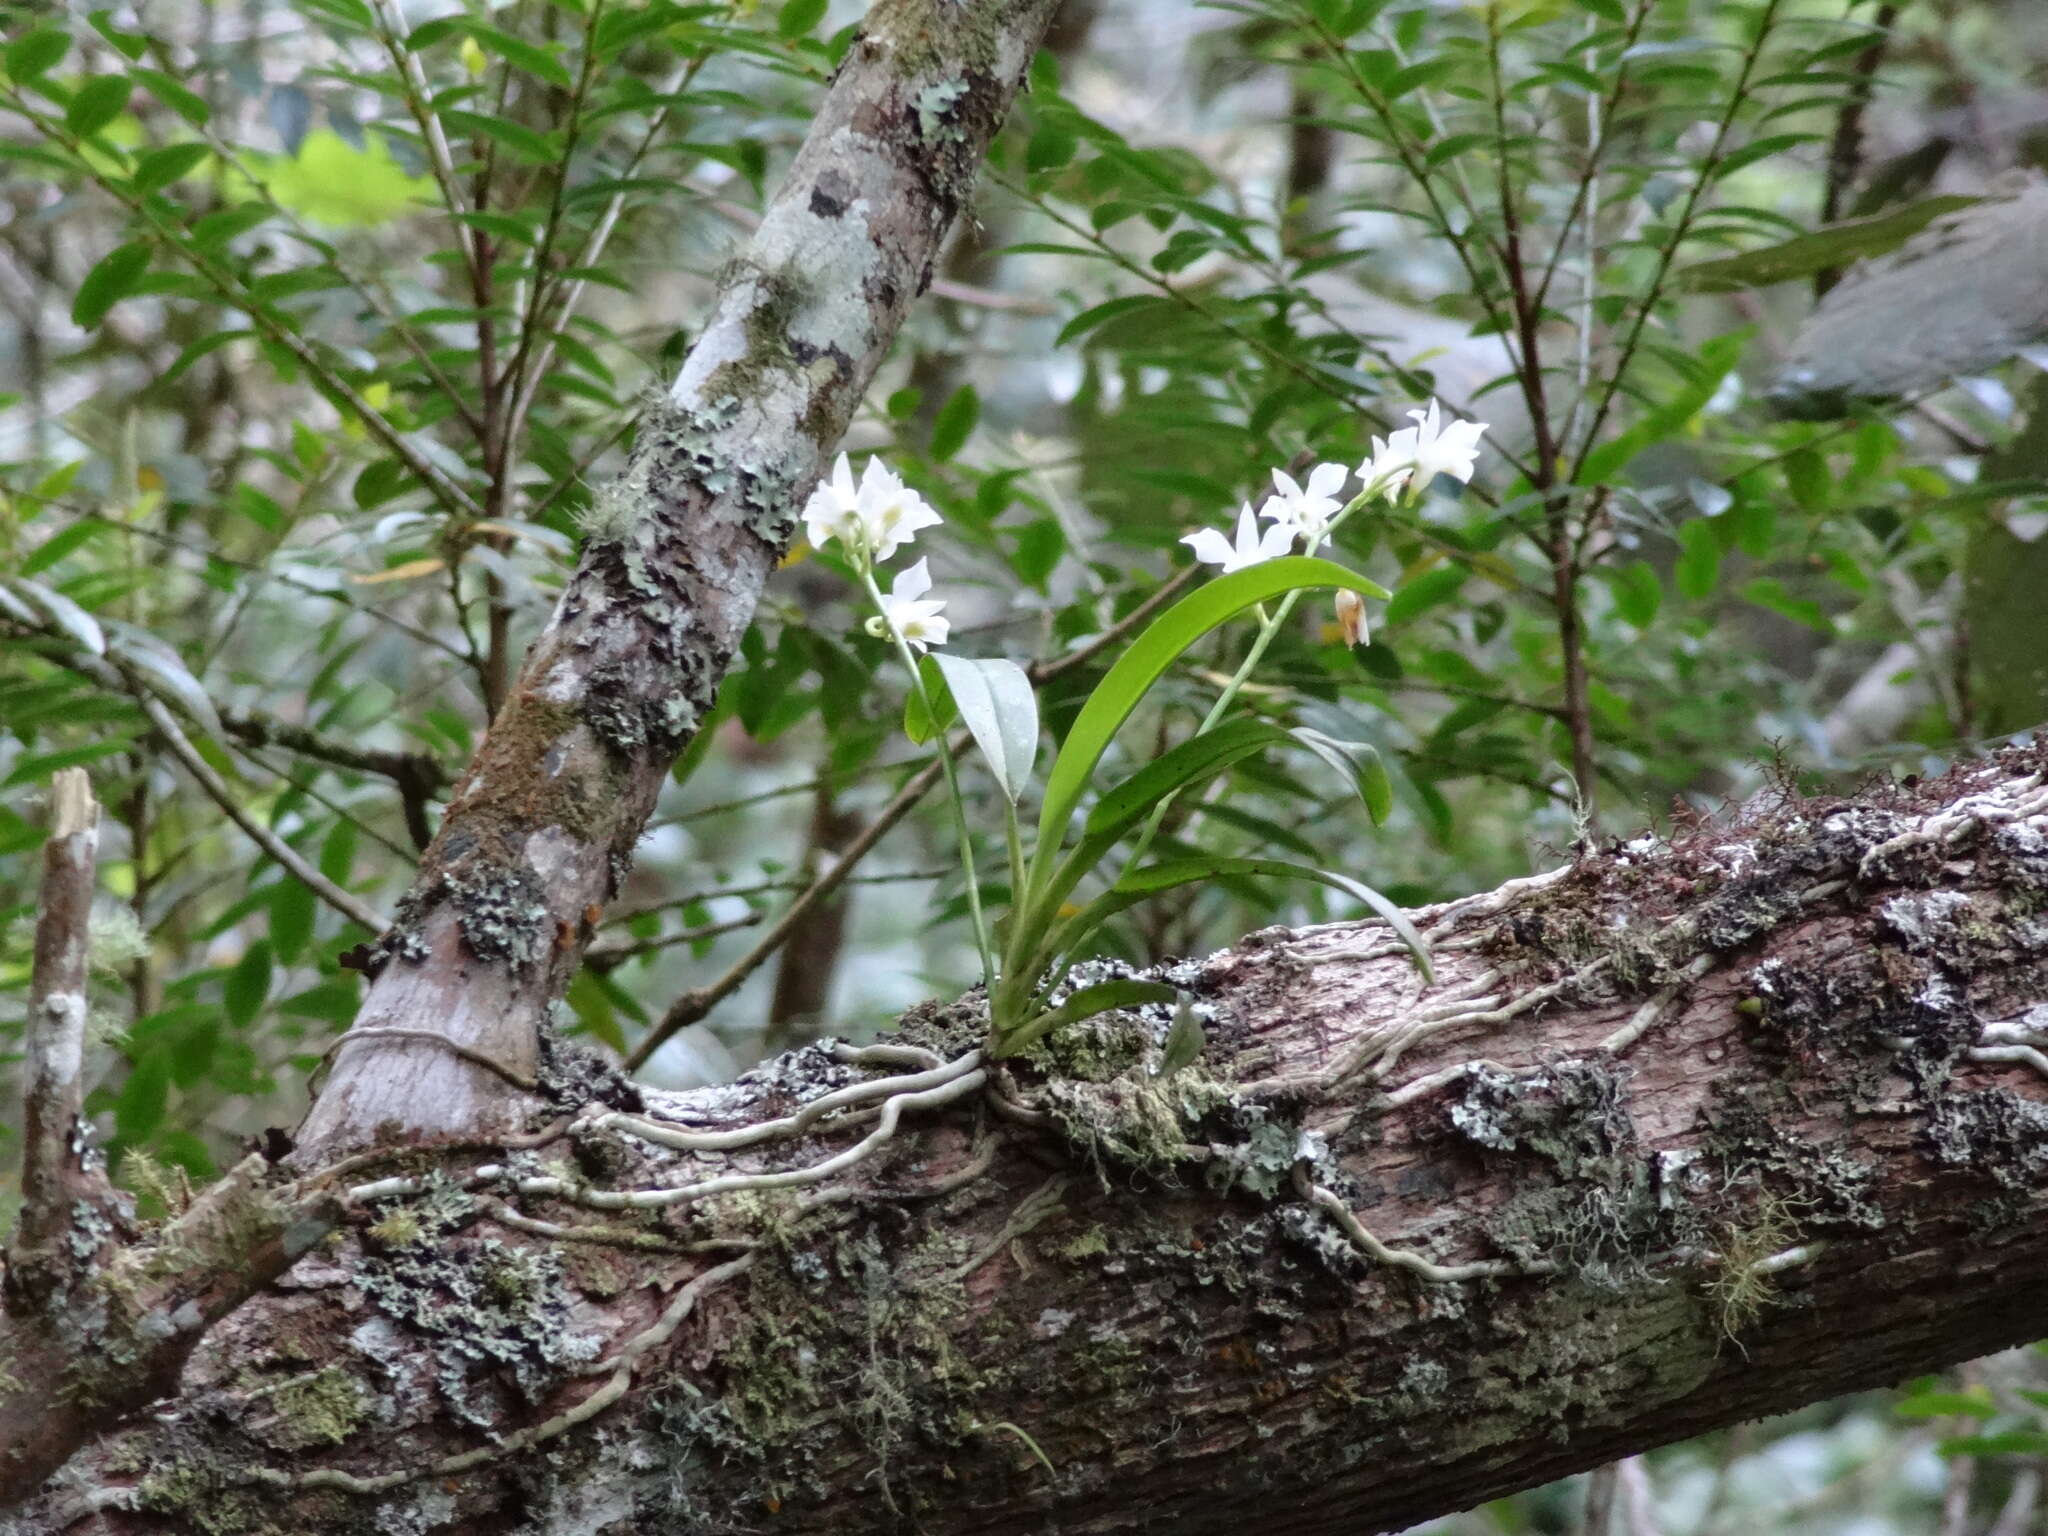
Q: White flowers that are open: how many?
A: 7